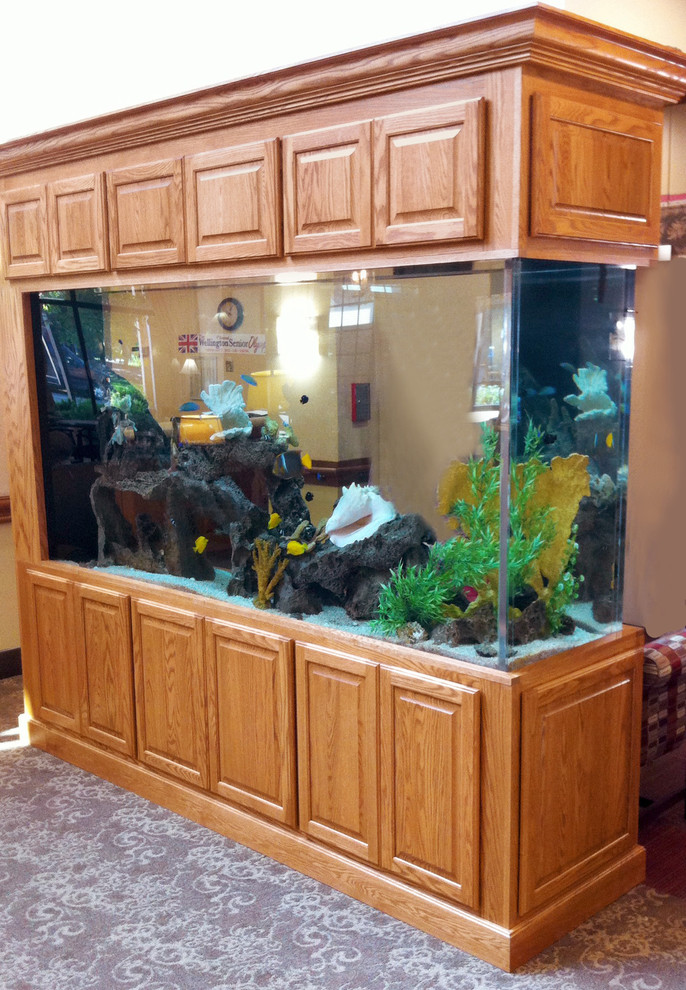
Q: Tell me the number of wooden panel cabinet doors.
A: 14